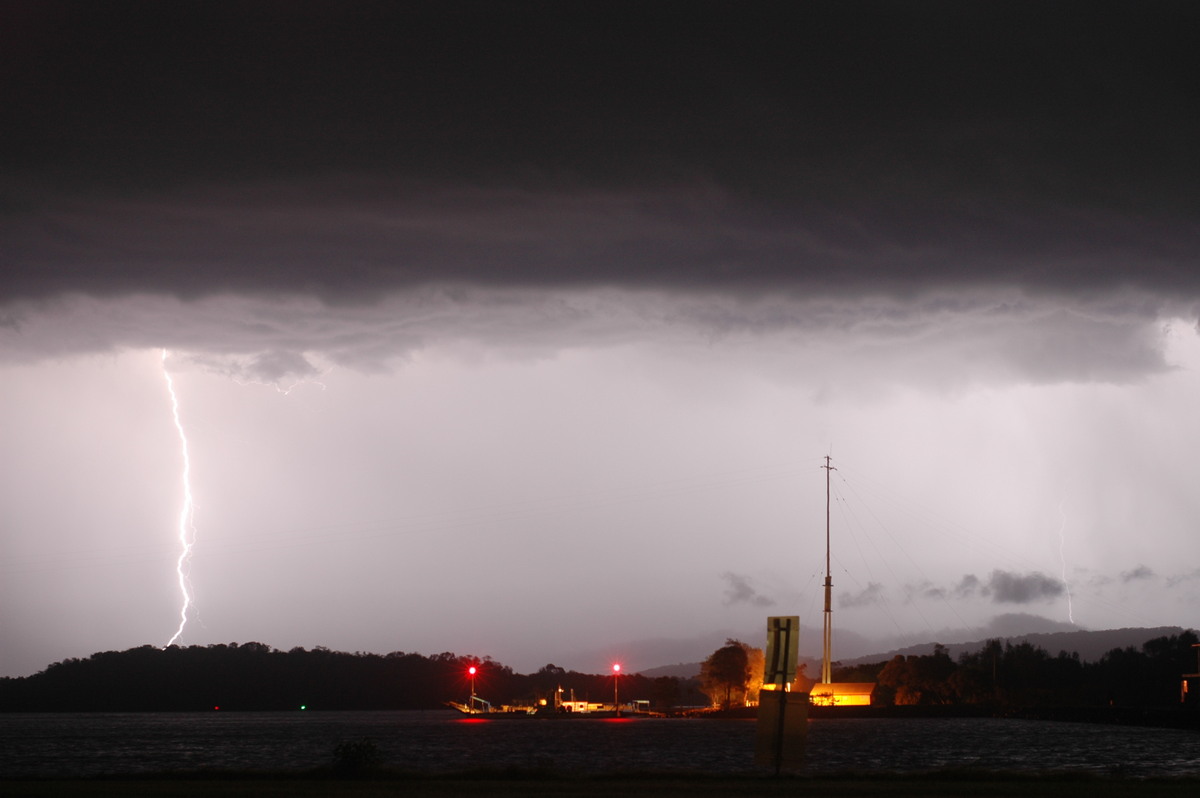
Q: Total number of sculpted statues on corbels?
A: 0